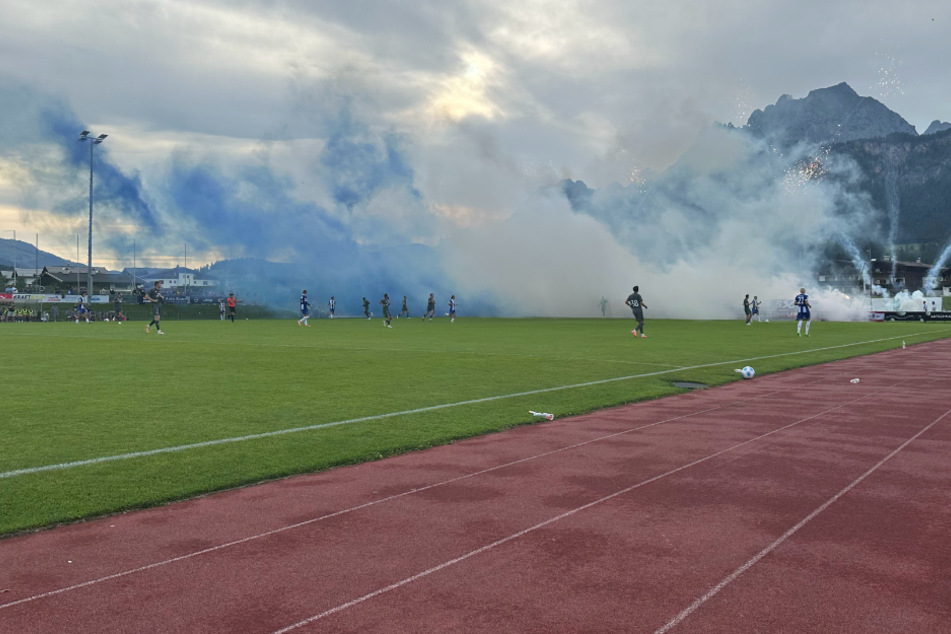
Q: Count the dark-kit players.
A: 8